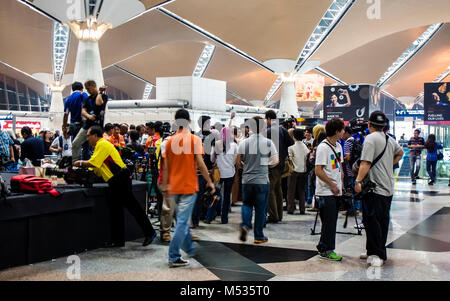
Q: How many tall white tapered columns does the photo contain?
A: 3